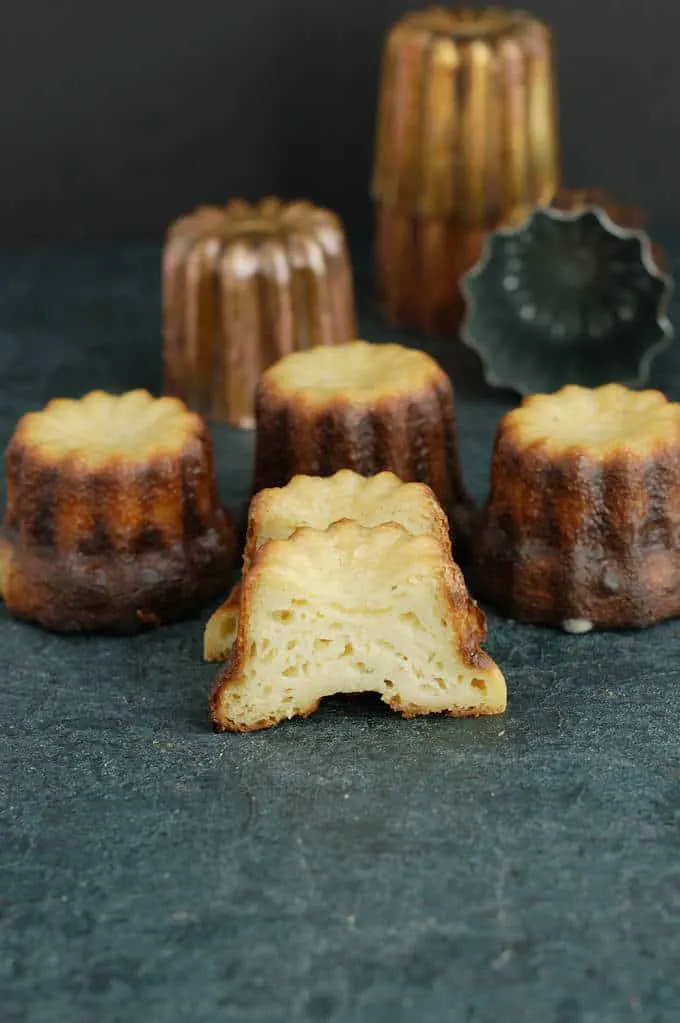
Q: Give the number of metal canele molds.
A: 4